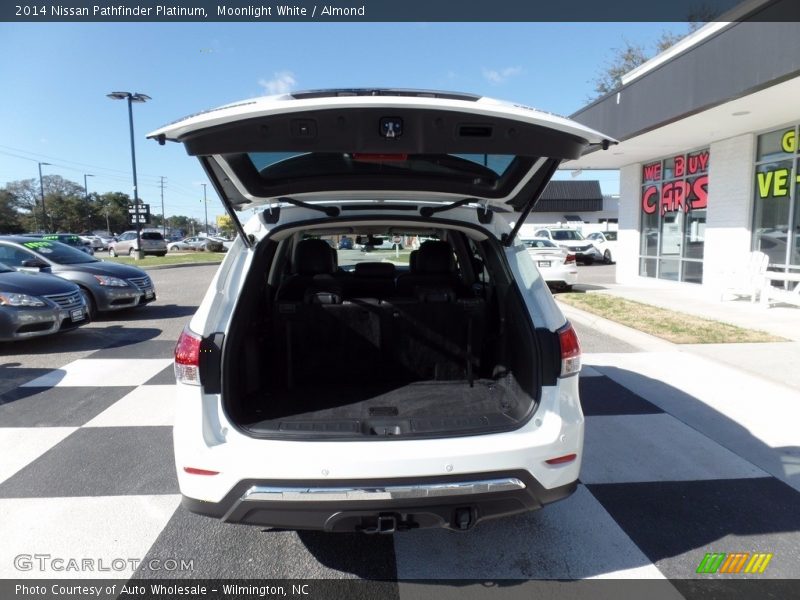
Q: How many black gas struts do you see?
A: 2